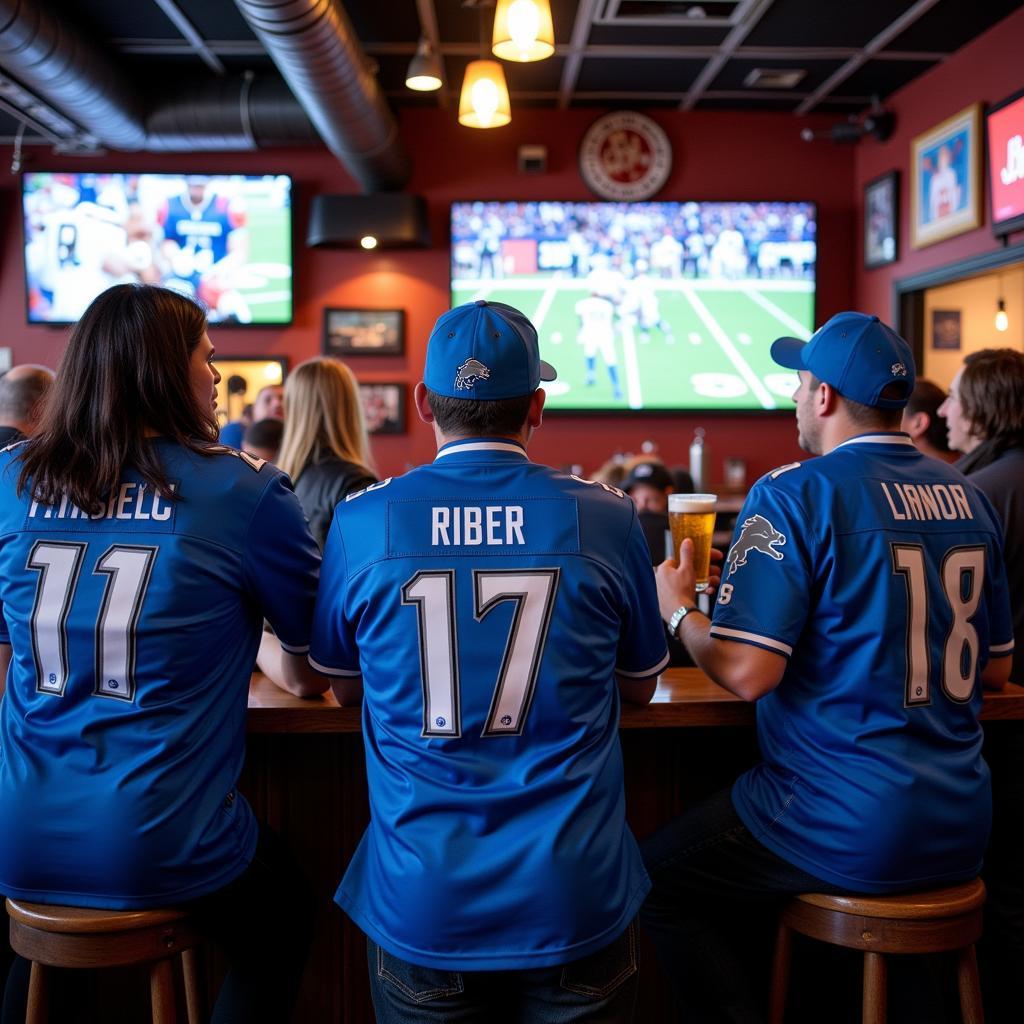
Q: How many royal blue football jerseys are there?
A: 3